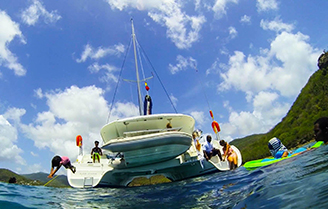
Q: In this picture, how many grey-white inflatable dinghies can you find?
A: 1